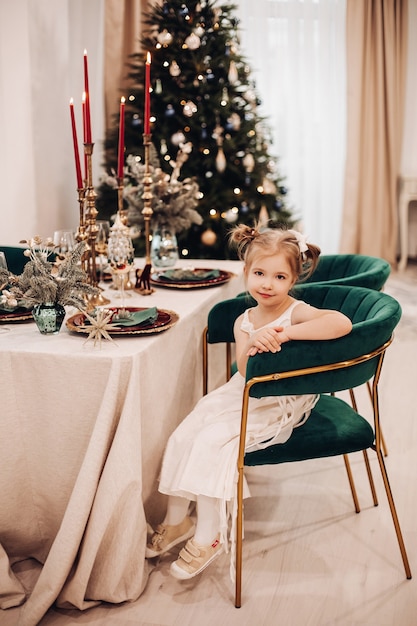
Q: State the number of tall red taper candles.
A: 5